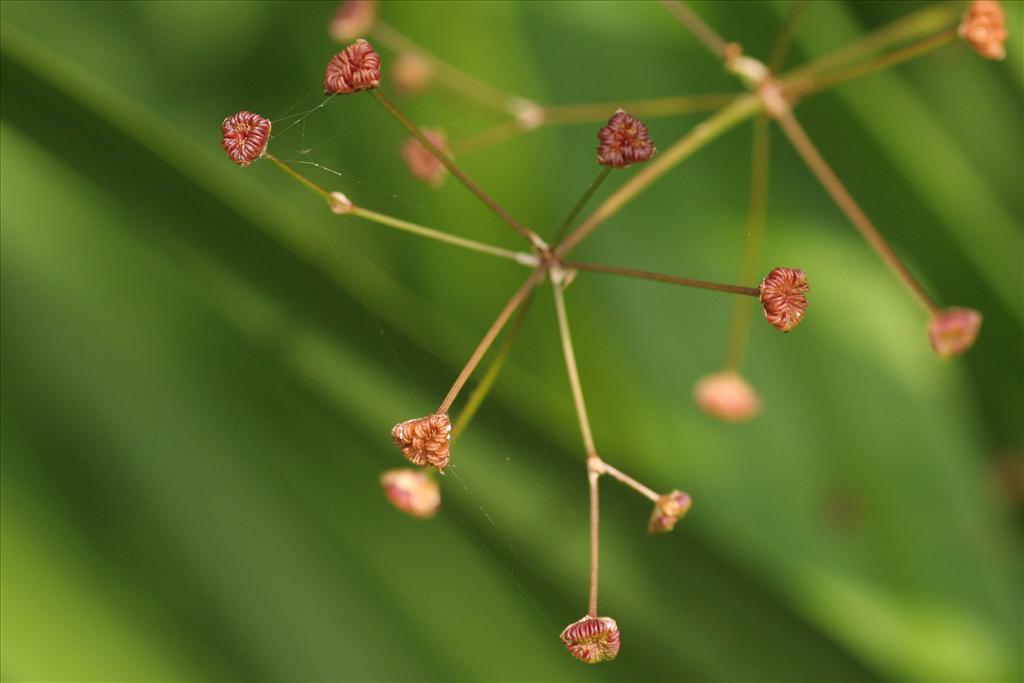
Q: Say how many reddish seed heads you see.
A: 14